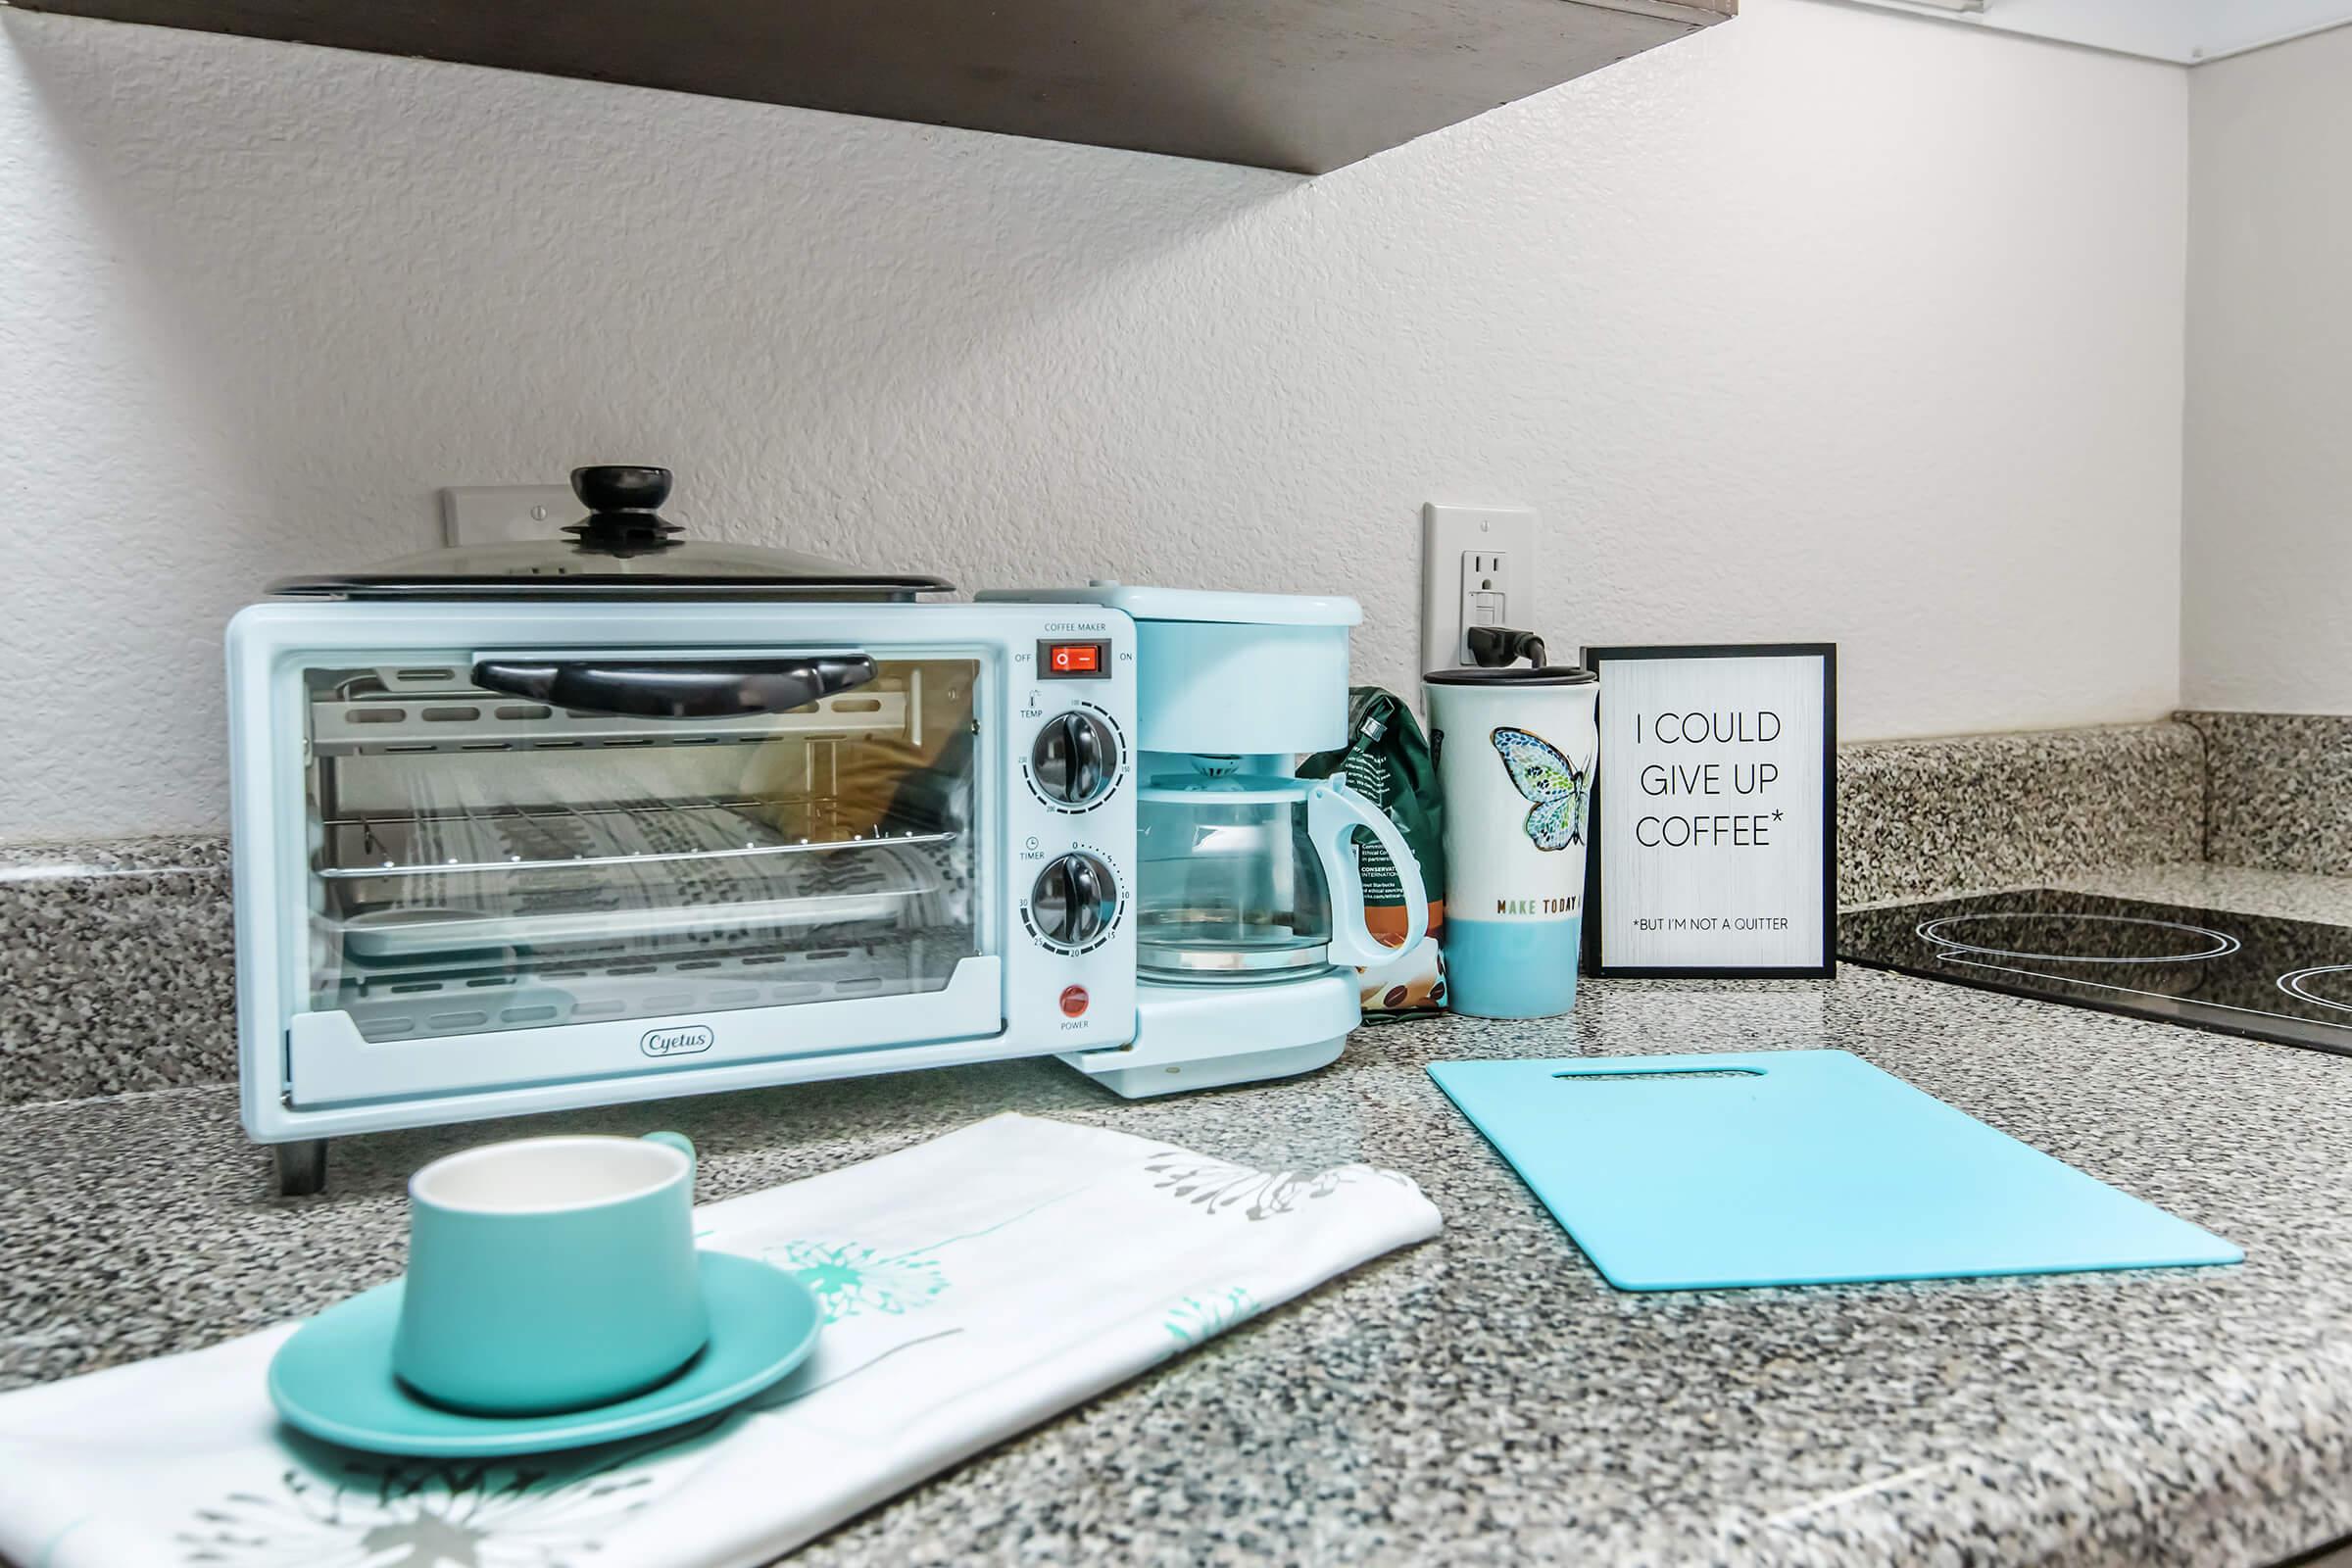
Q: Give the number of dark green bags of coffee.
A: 1